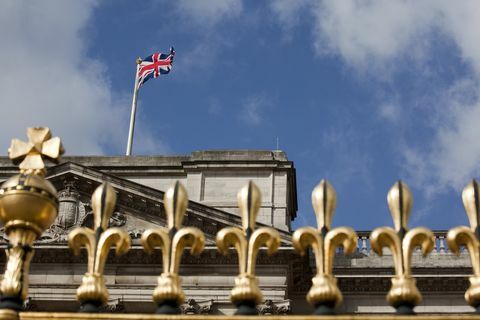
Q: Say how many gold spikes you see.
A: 6